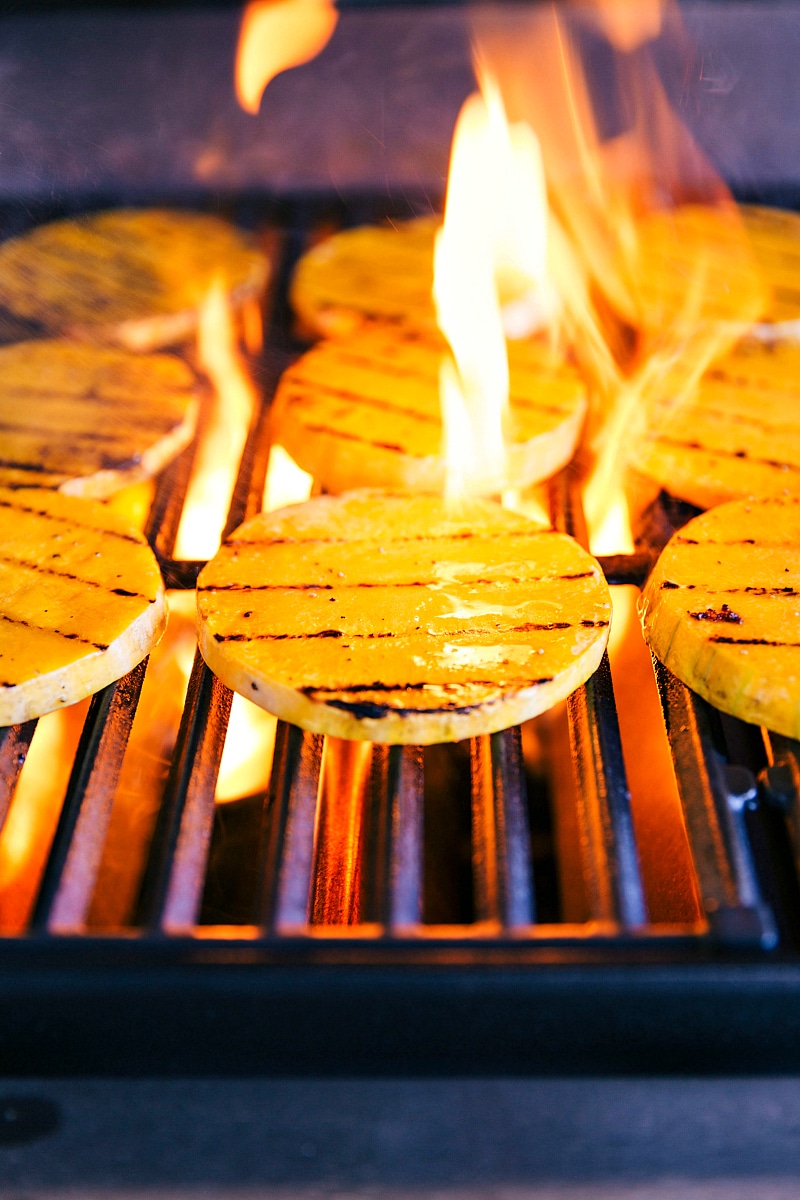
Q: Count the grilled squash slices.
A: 9